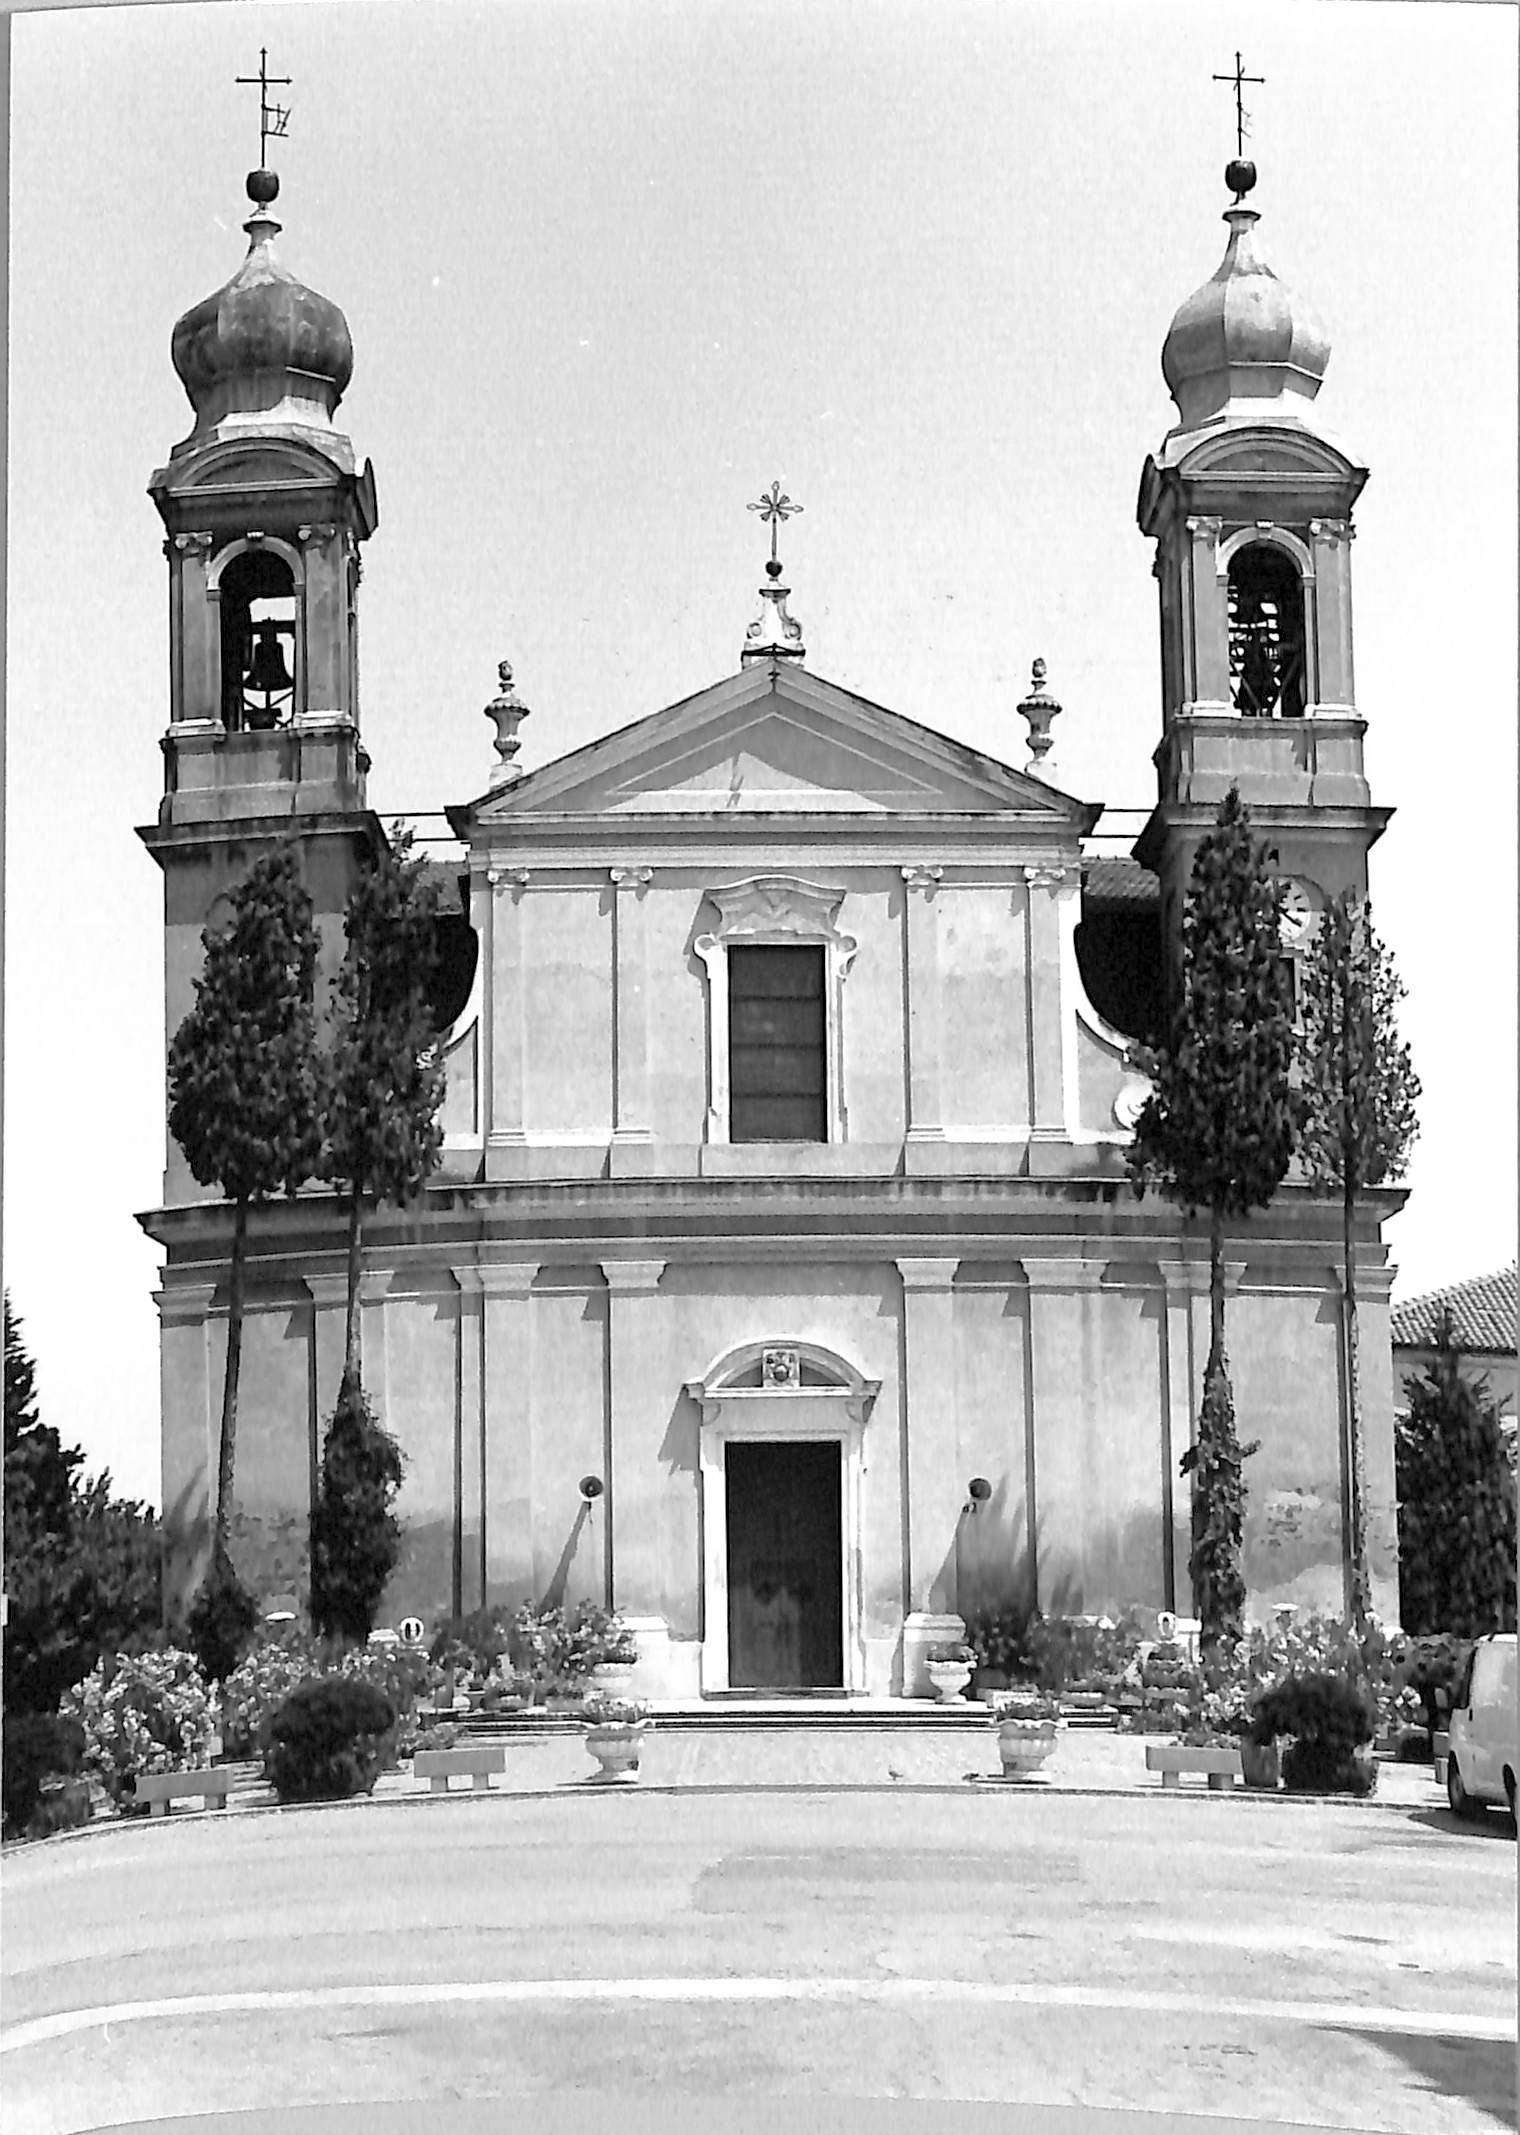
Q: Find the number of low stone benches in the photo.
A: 3